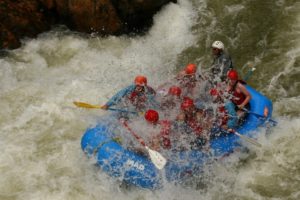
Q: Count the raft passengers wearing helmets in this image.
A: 8